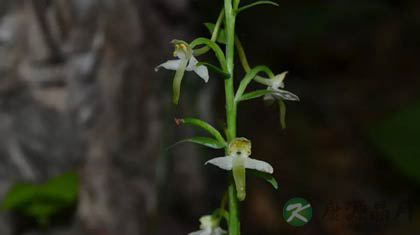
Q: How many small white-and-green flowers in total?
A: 4